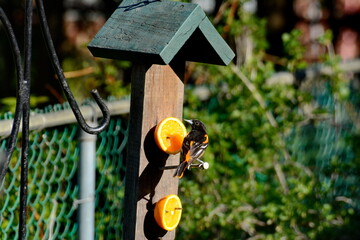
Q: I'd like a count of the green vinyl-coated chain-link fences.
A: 1